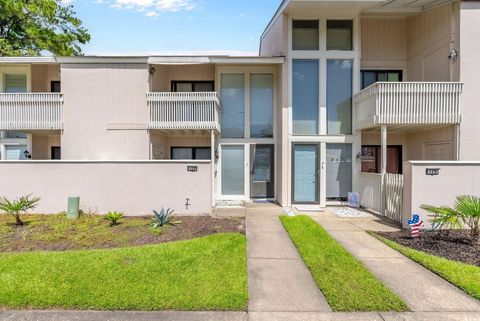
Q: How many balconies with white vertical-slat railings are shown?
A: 3